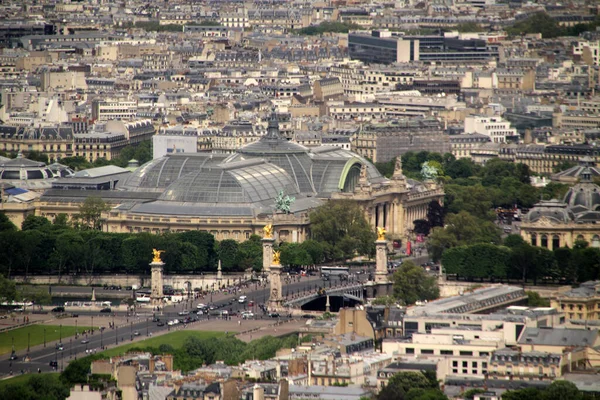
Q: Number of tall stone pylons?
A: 4